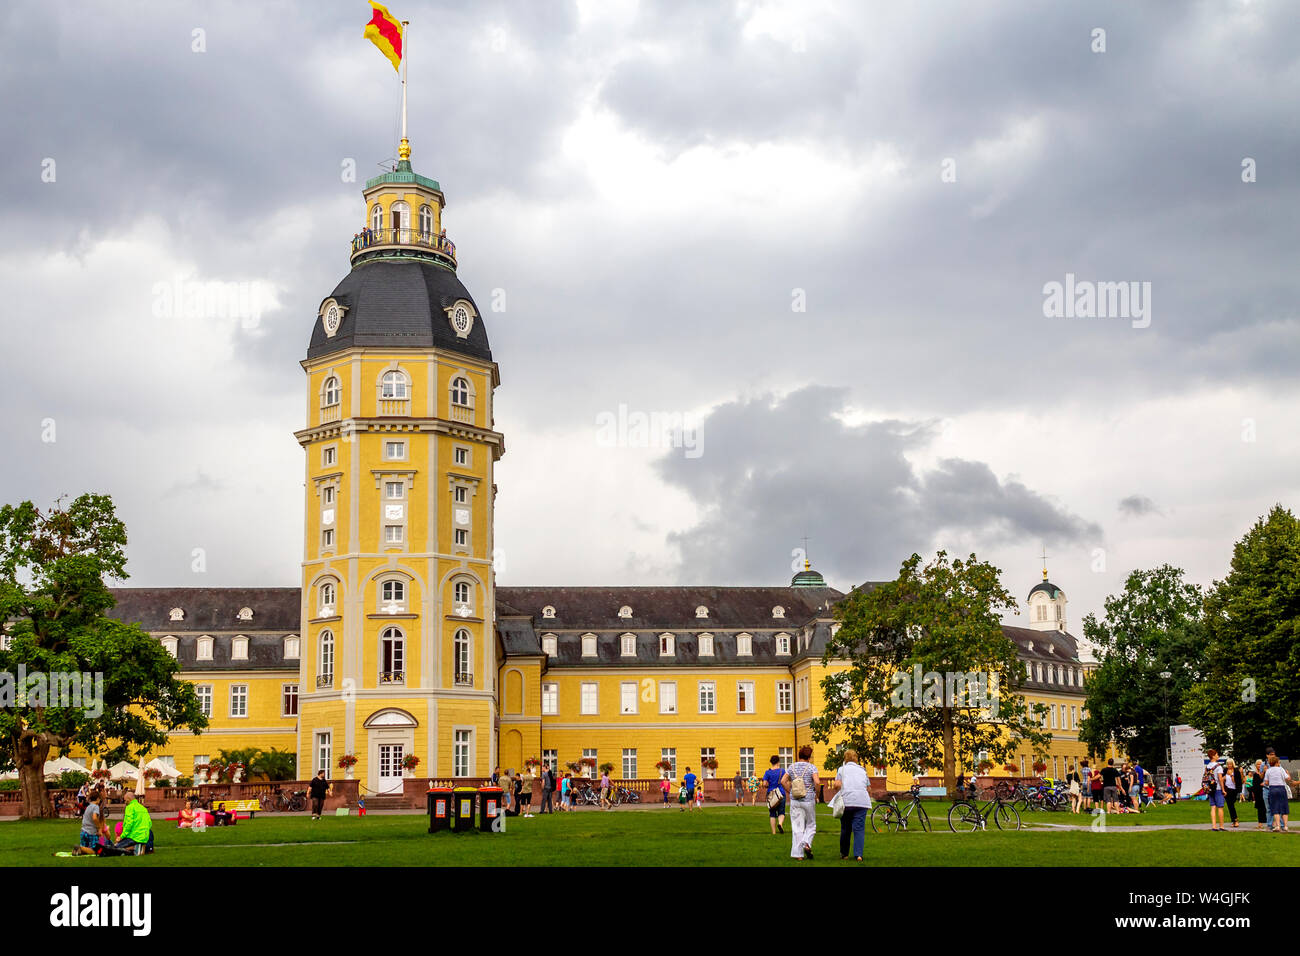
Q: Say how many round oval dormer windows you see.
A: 2